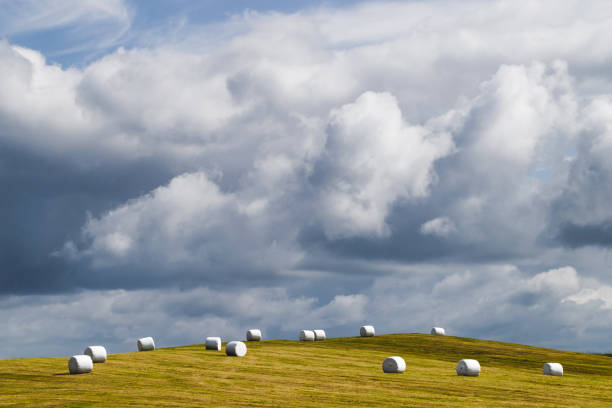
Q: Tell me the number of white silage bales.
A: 13